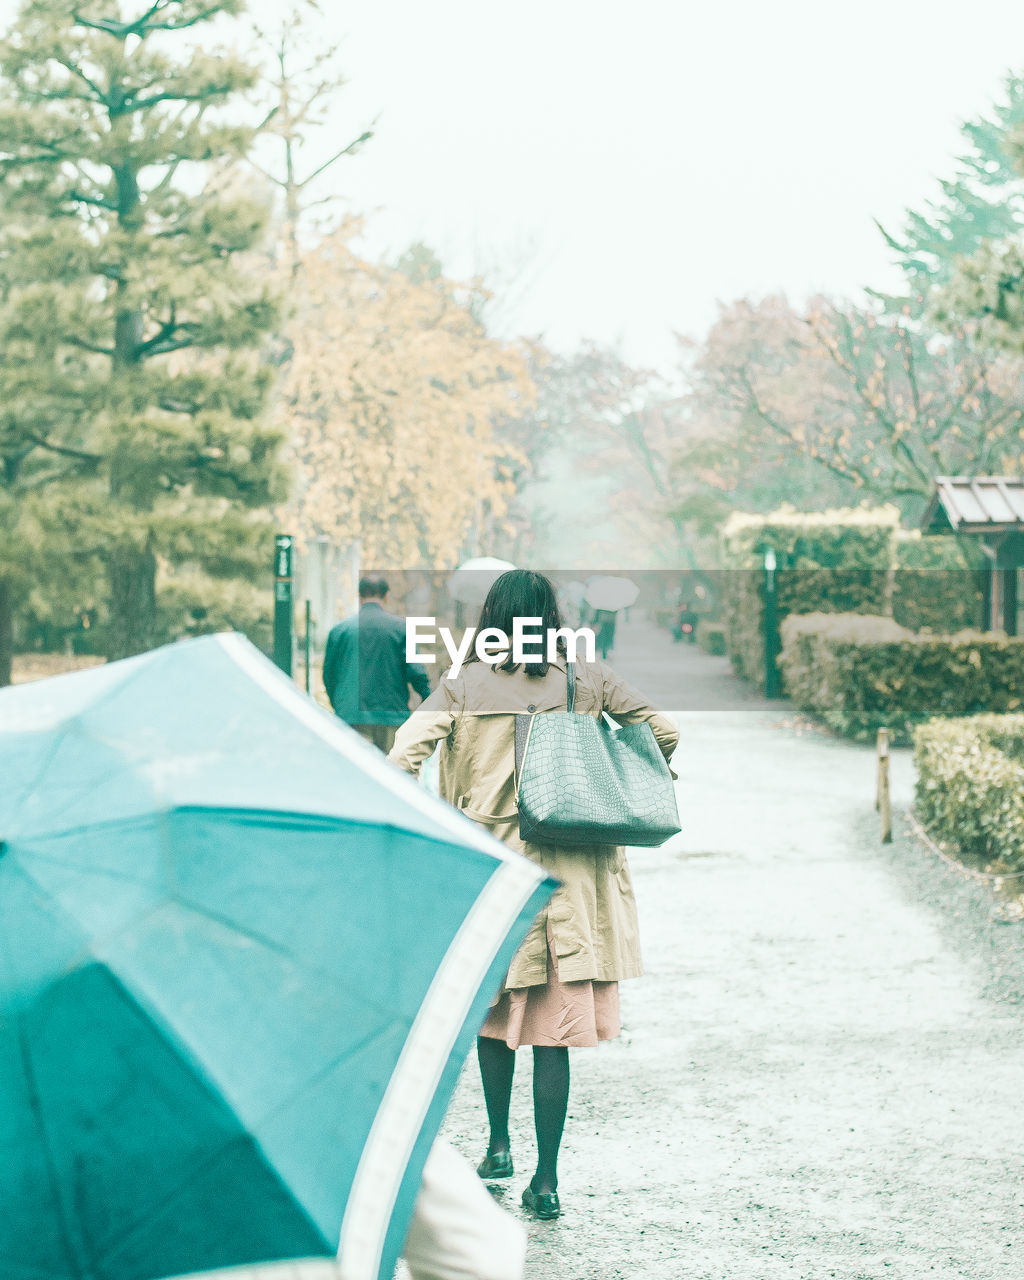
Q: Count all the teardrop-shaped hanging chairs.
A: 0